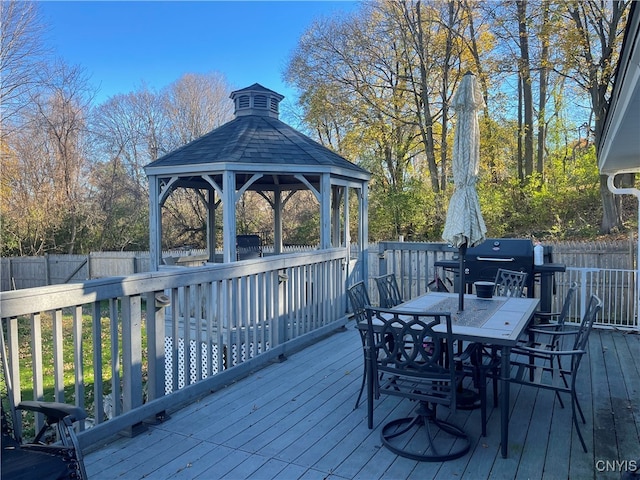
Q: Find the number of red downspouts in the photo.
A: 0